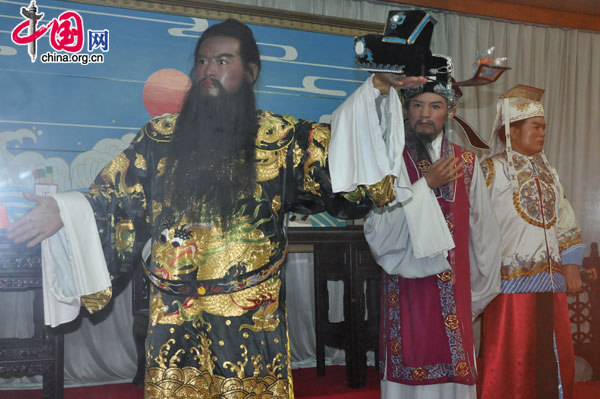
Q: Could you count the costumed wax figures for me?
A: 3